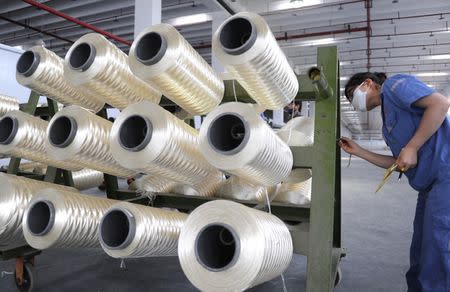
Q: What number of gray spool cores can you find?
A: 11